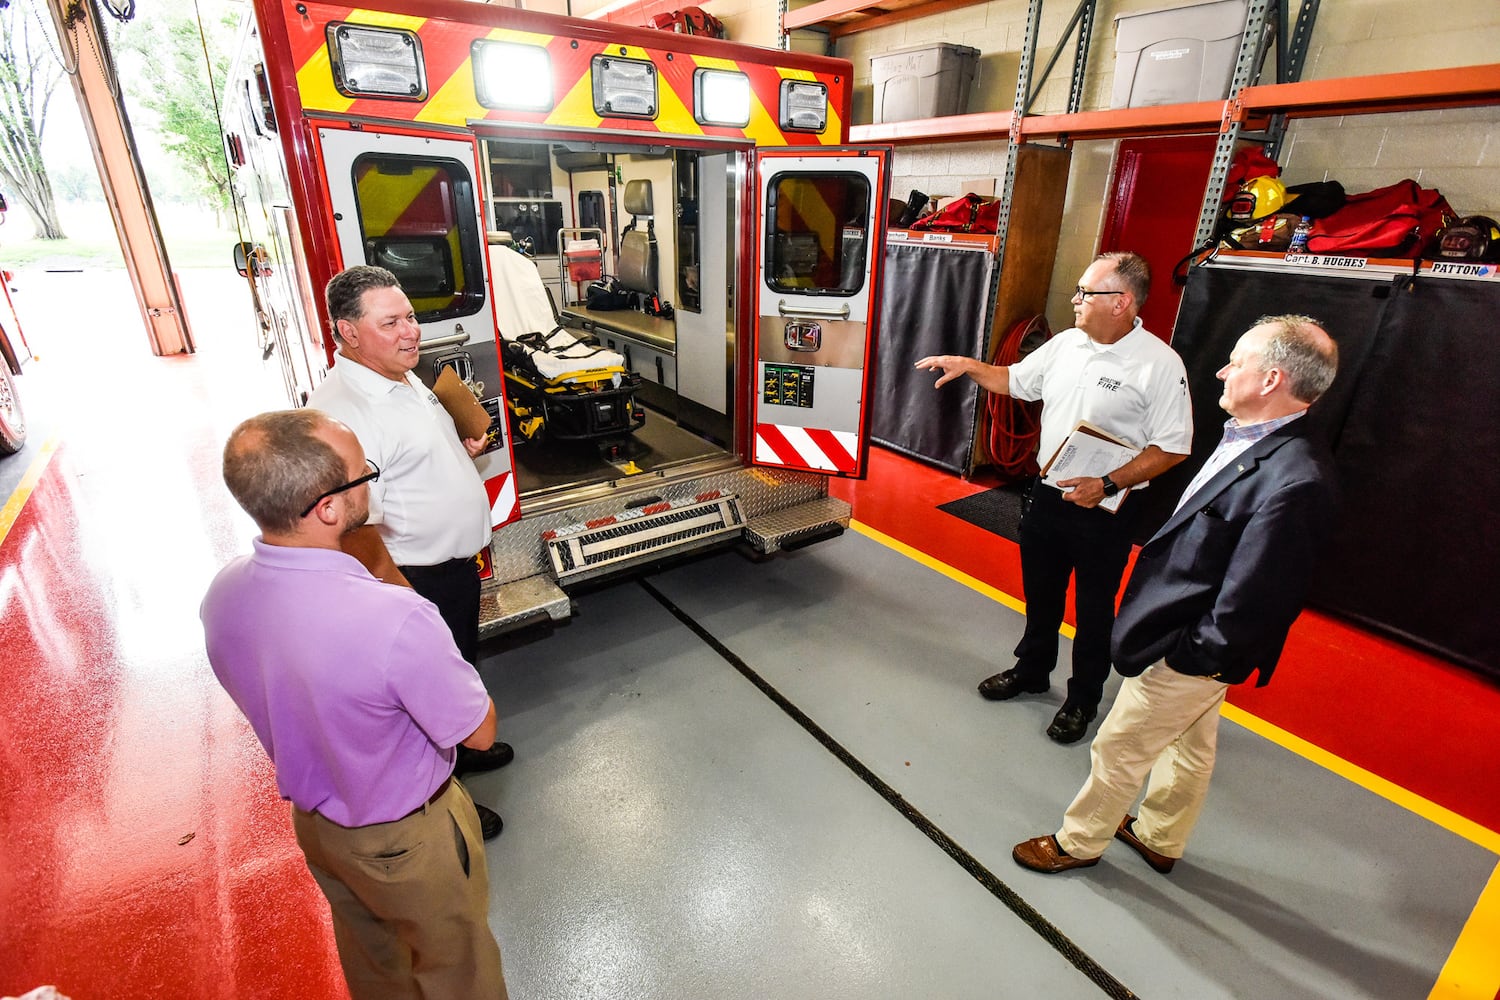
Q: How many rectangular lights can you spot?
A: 5